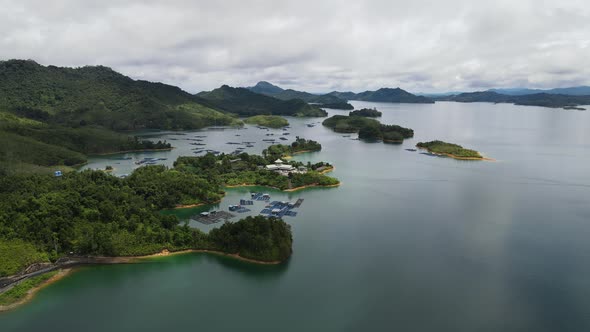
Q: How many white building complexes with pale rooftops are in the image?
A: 1